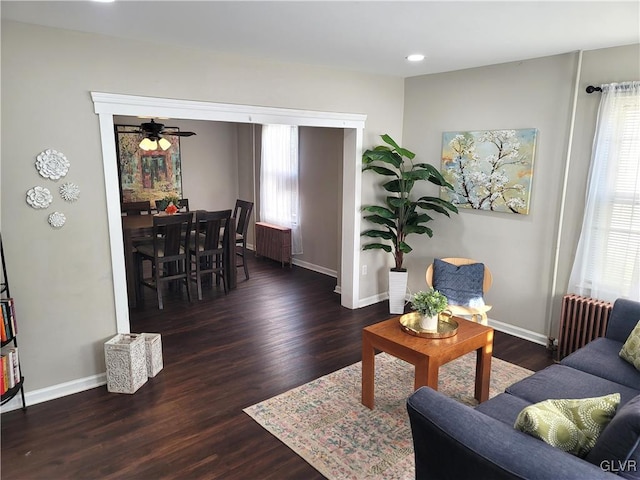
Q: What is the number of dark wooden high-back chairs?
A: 5